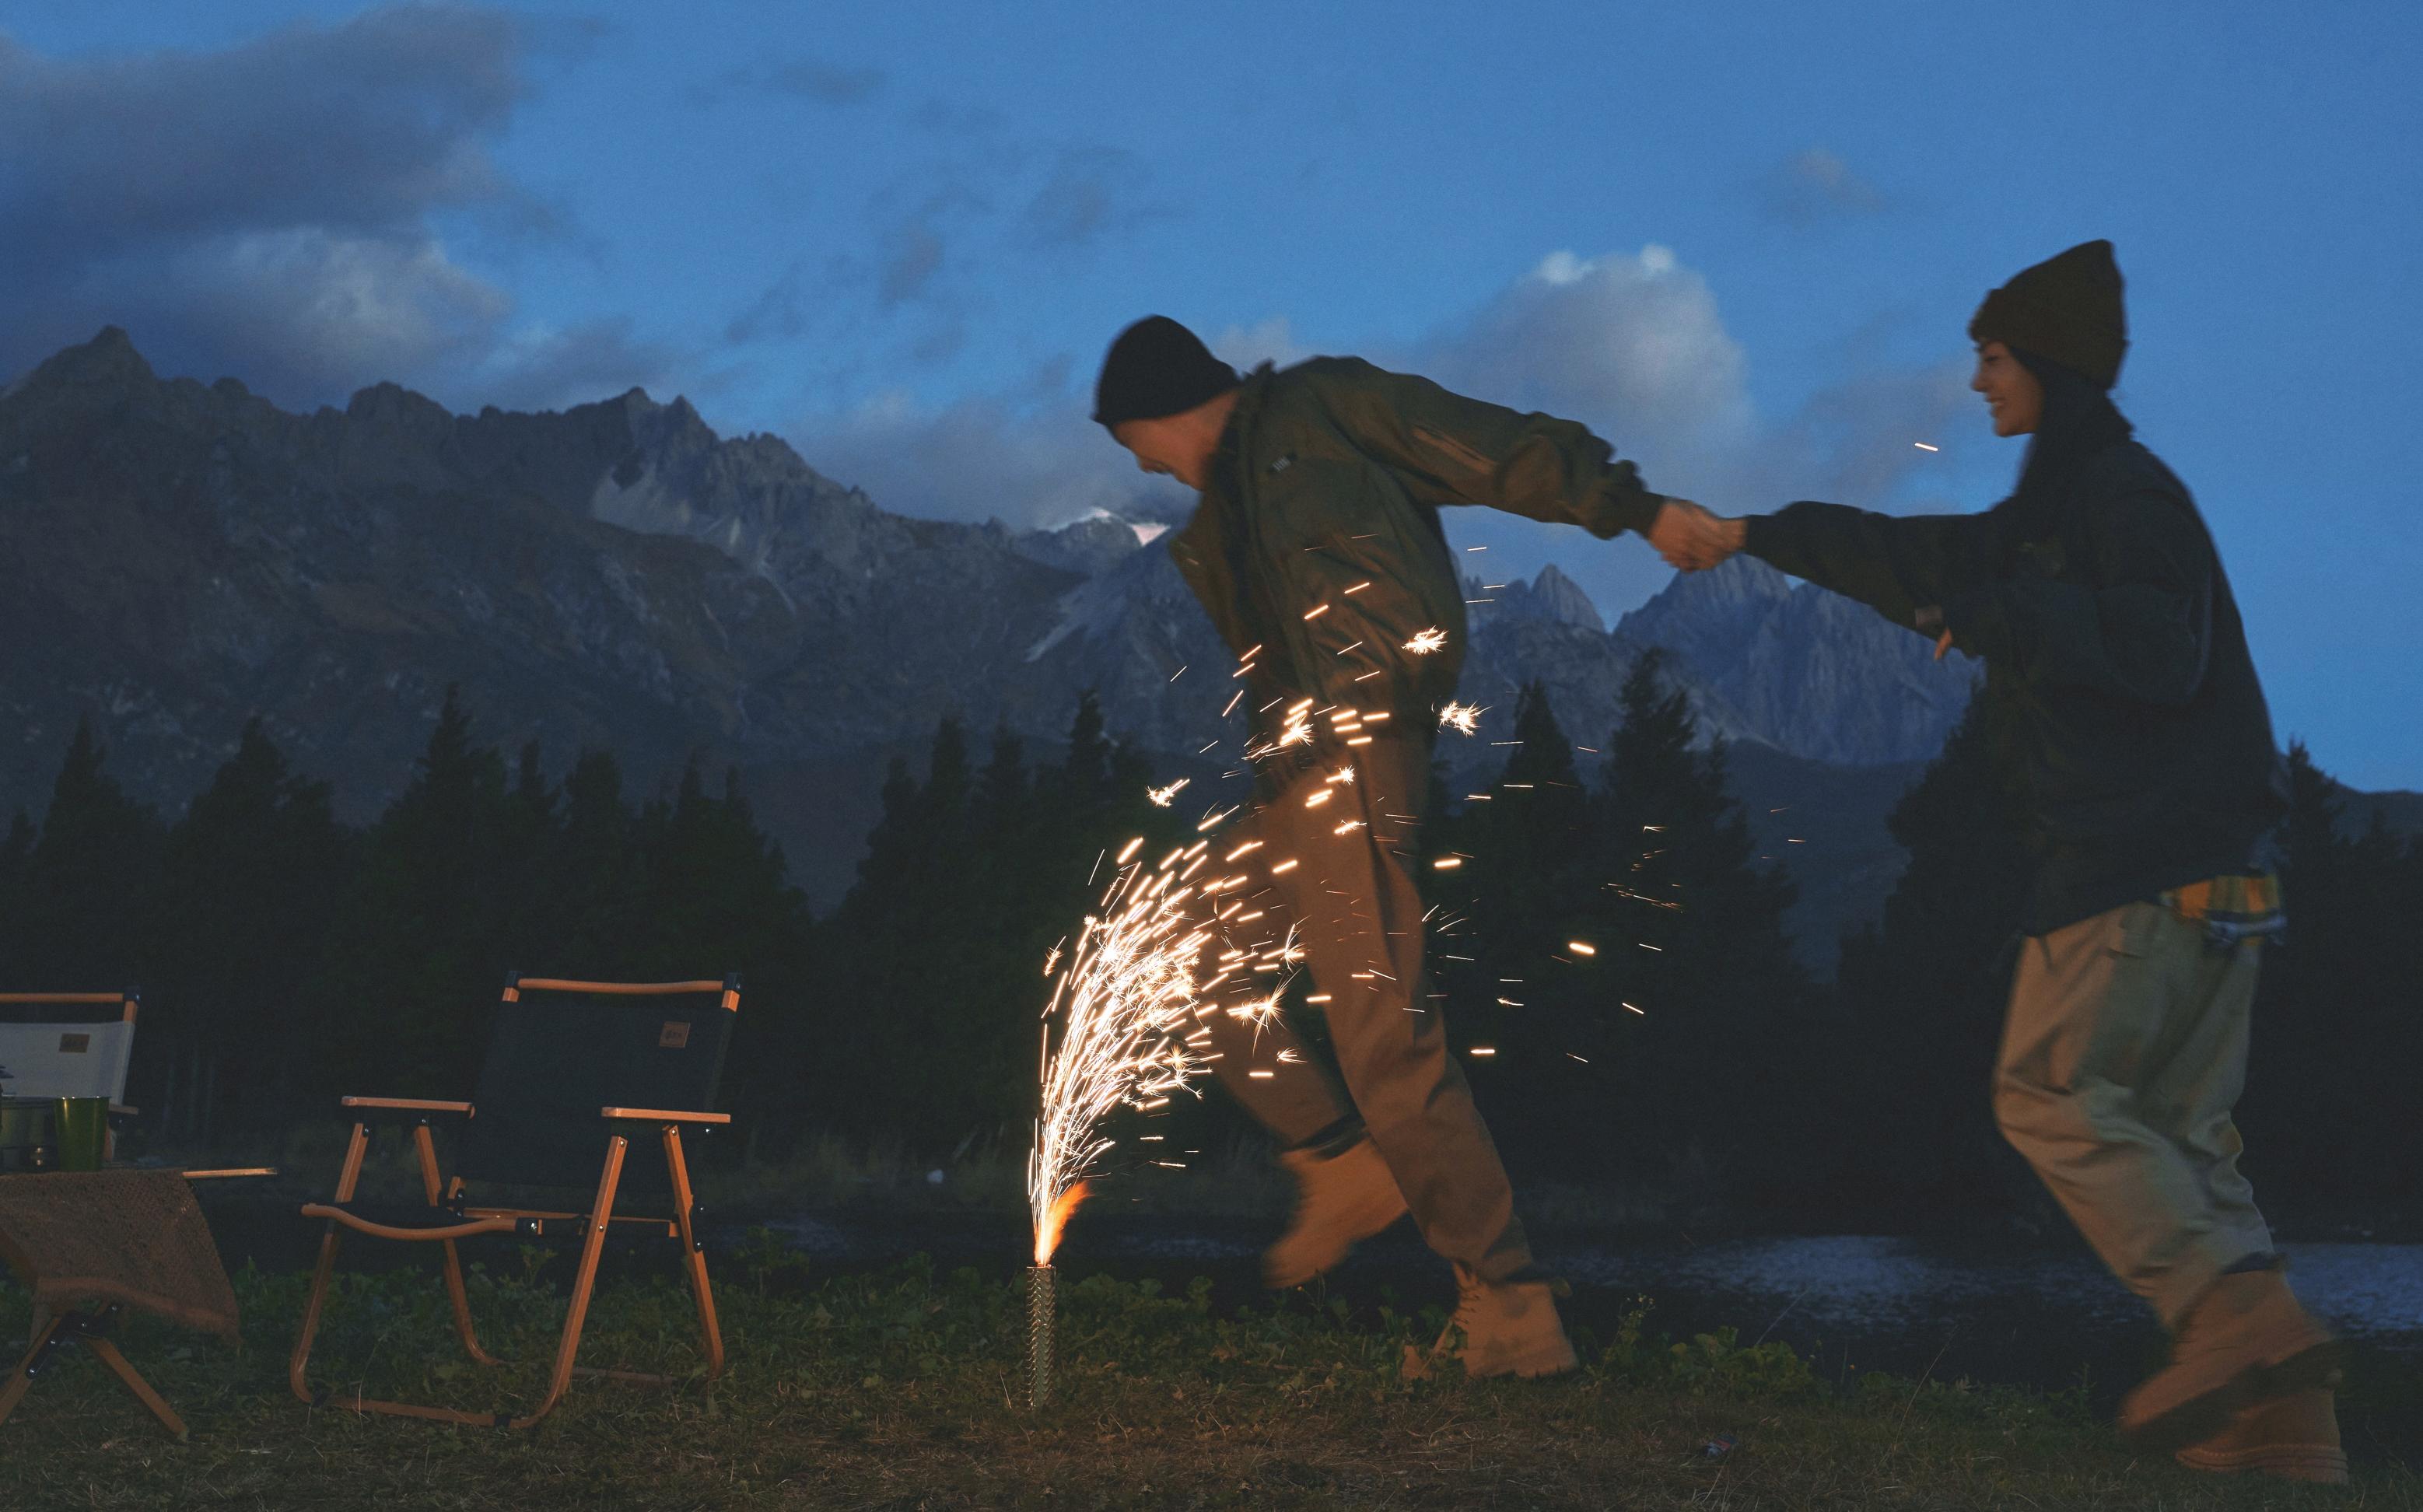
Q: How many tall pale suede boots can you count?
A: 4